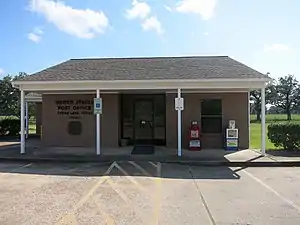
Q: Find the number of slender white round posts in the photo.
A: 4